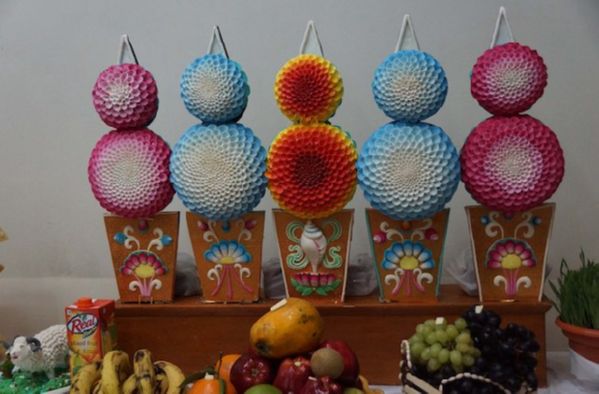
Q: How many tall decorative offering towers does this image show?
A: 5